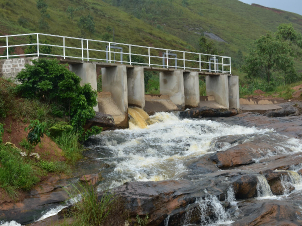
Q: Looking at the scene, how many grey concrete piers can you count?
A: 7